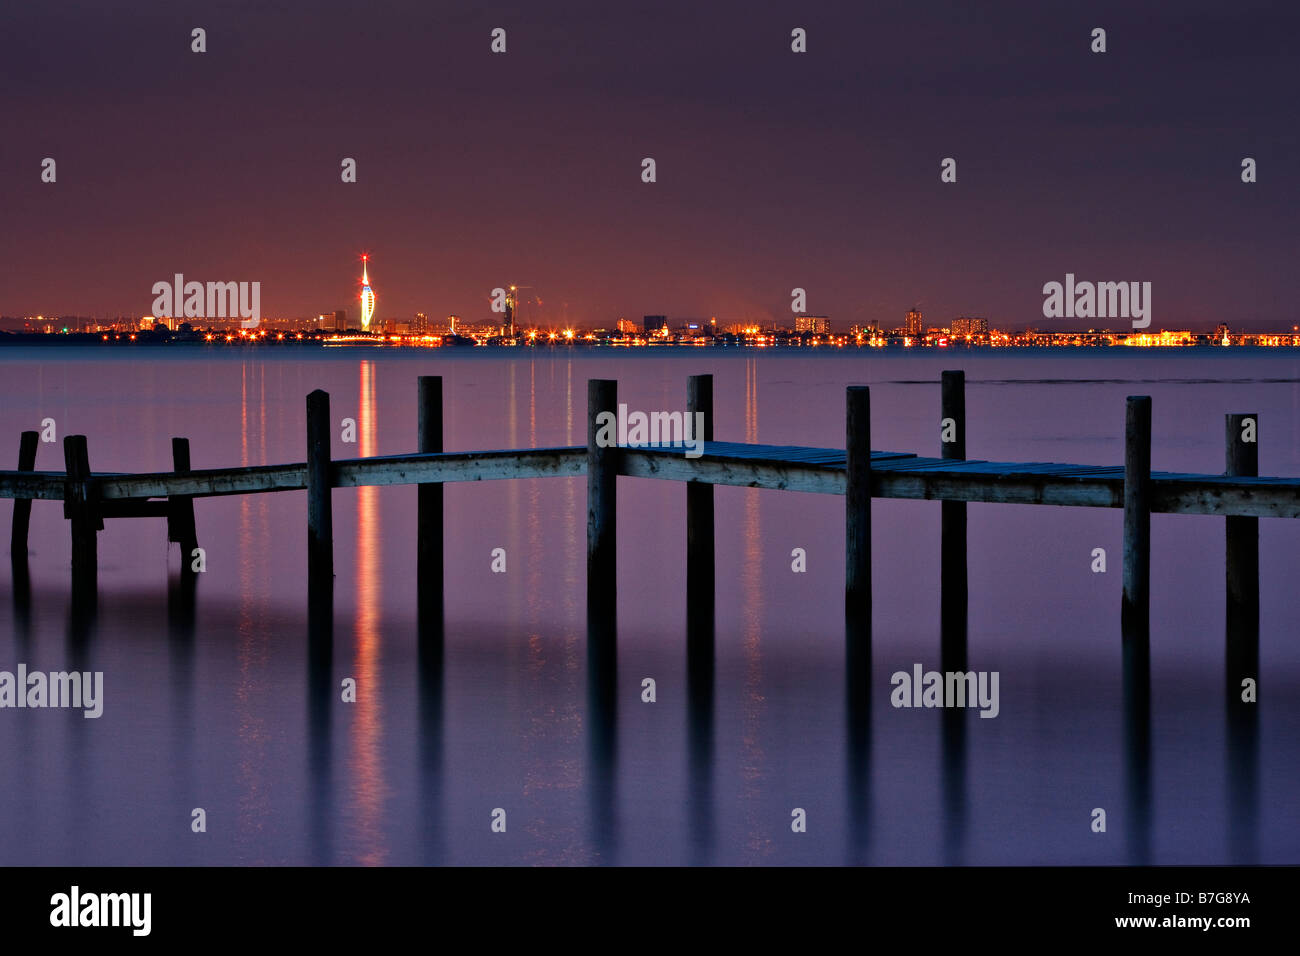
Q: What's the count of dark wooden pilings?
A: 11